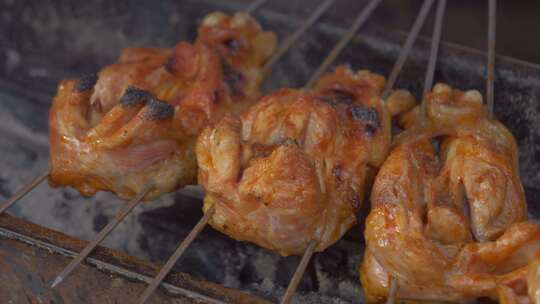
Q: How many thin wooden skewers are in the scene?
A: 6